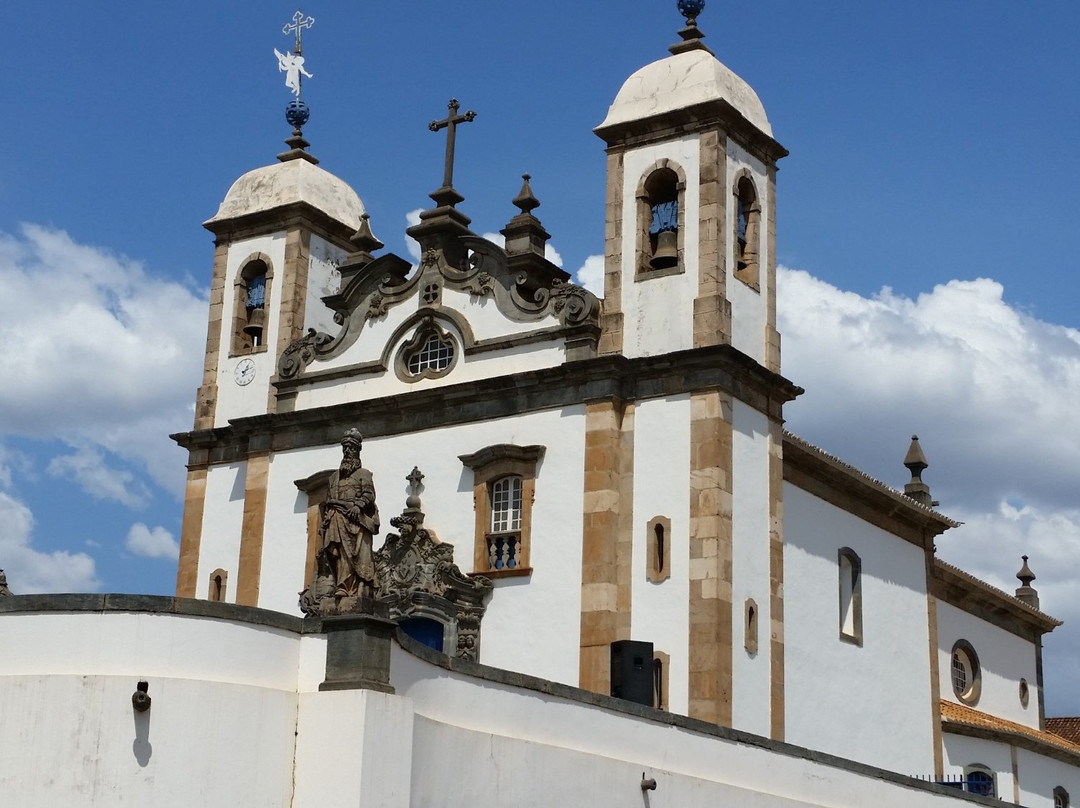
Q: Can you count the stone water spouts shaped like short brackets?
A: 2